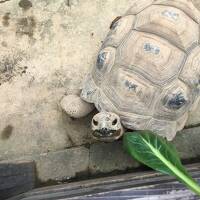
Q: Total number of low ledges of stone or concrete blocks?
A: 1